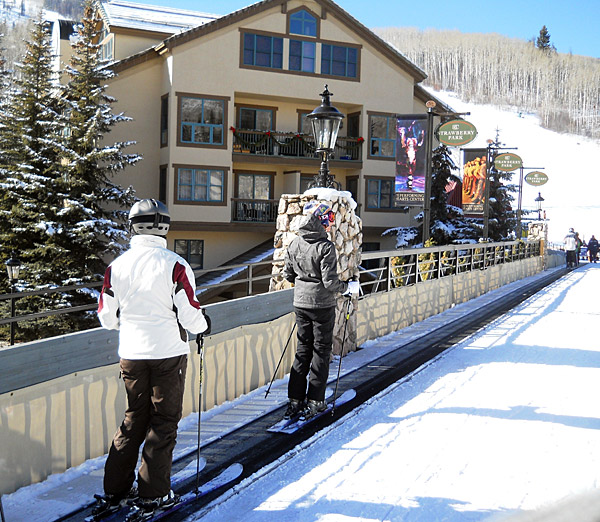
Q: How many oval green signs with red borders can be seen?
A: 3